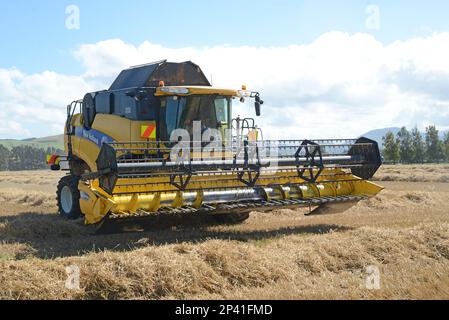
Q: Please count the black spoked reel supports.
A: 3